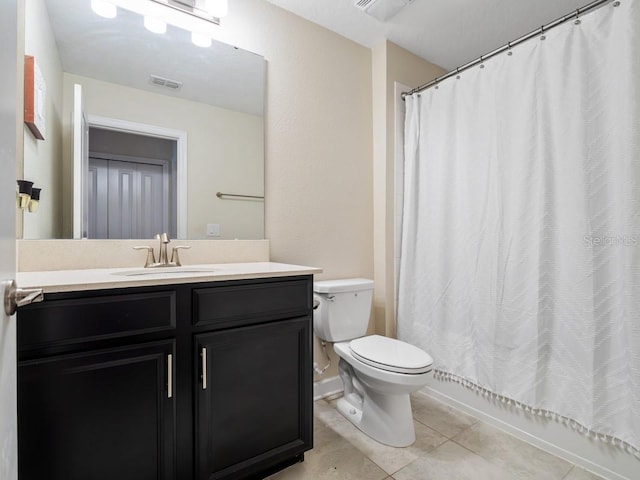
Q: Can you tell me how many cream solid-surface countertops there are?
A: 1